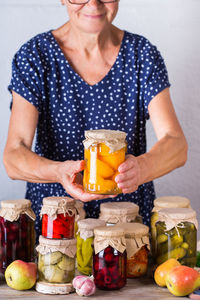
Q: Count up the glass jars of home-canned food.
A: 11